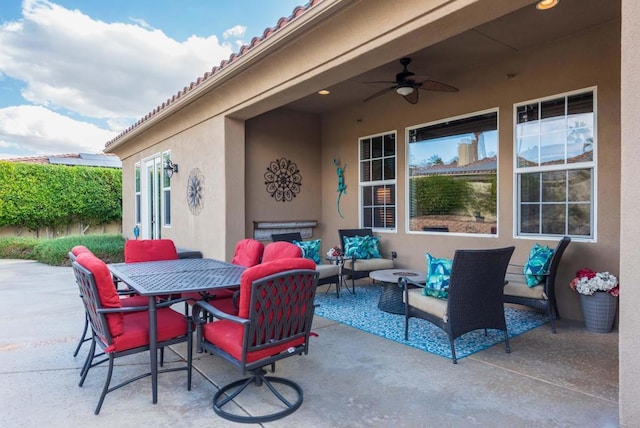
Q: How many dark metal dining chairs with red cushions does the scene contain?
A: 6